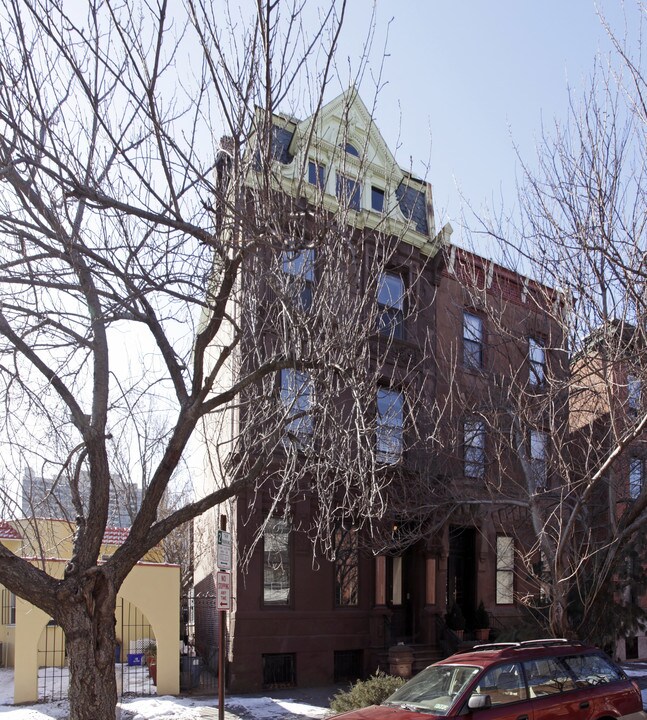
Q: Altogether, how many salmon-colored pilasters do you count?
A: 2